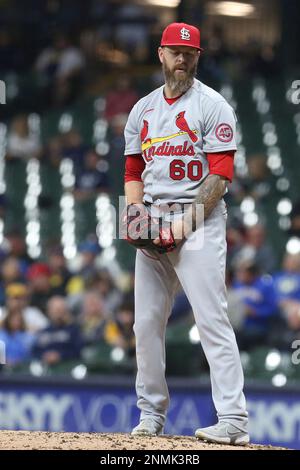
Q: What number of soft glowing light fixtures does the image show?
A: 2